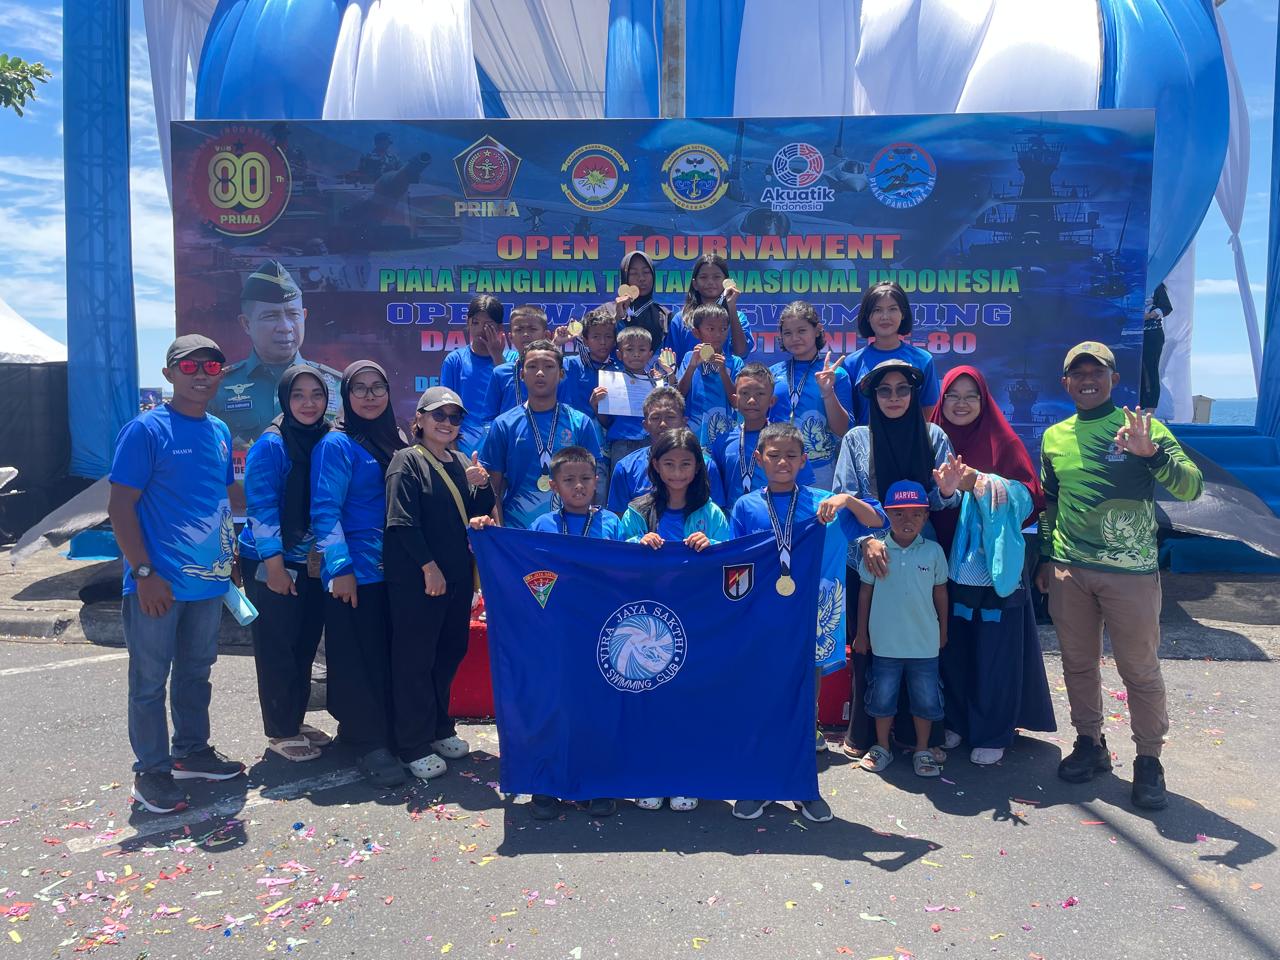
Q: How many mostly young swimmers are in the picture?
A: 15